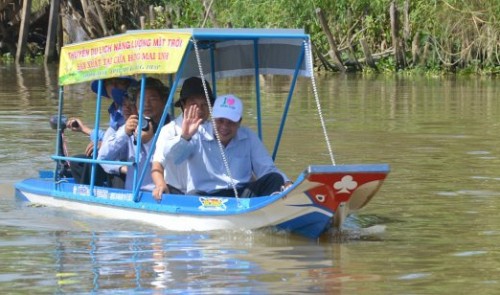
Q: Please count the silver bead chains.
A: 2